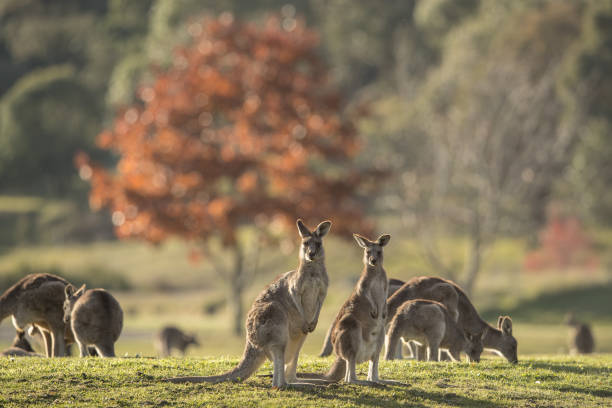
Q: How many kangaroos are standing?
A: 2